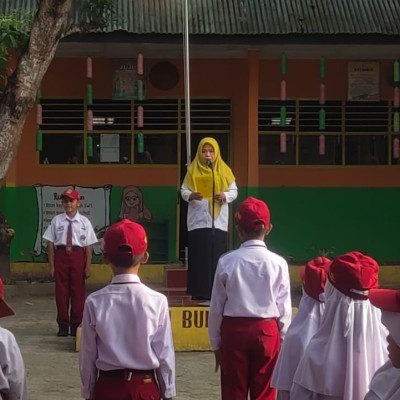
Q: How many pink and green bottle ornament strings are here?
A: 6